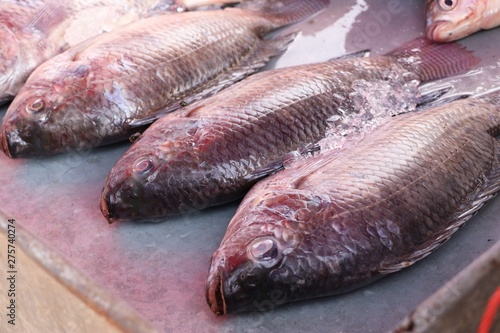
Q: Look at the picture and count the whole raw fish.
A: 3